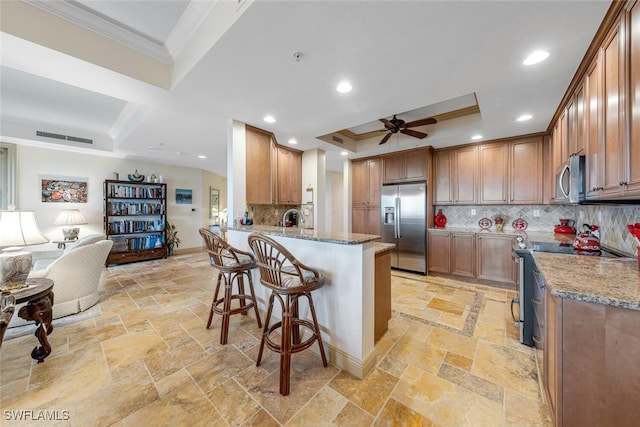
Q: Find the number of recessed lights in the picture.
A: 8